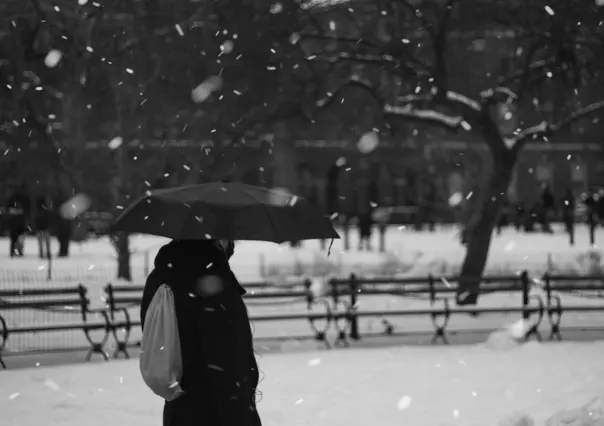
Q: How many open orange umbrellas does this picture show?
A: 0